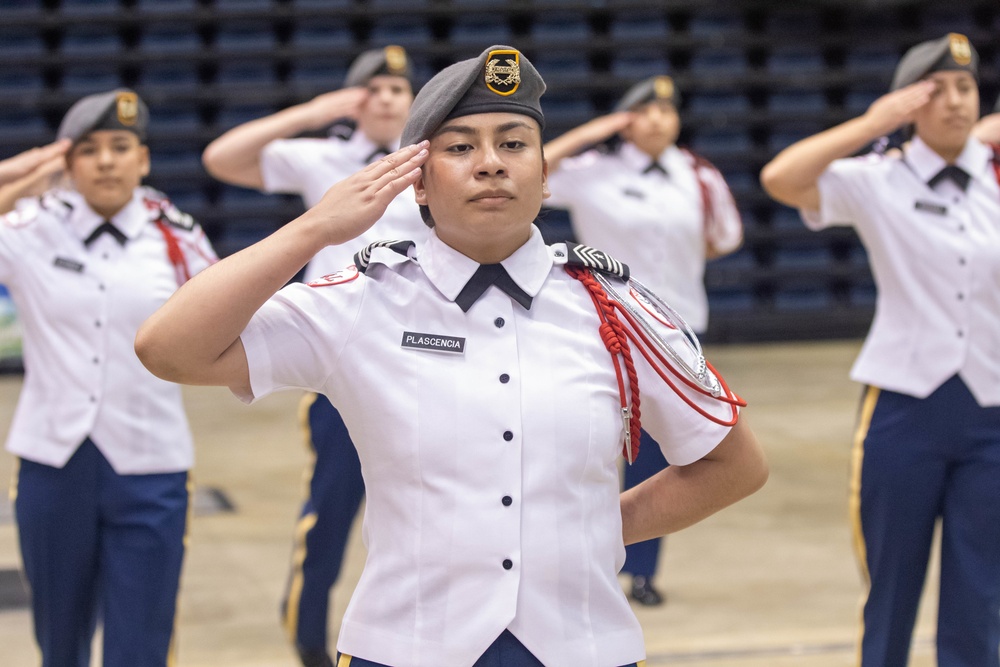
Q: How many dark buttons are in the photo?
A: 15